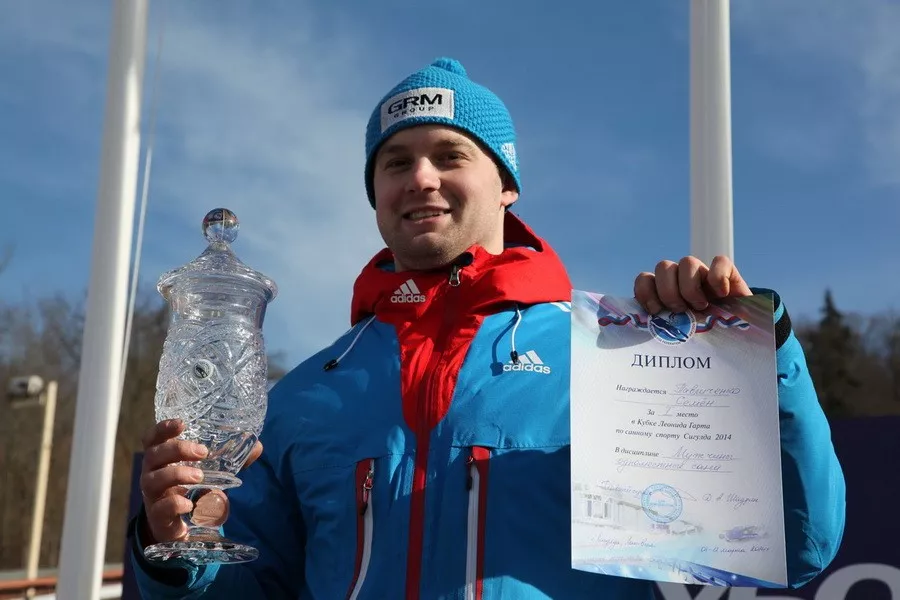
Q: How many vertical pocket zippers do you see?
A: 2